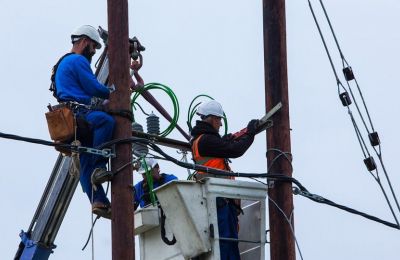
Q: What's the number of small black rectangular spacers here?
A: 4